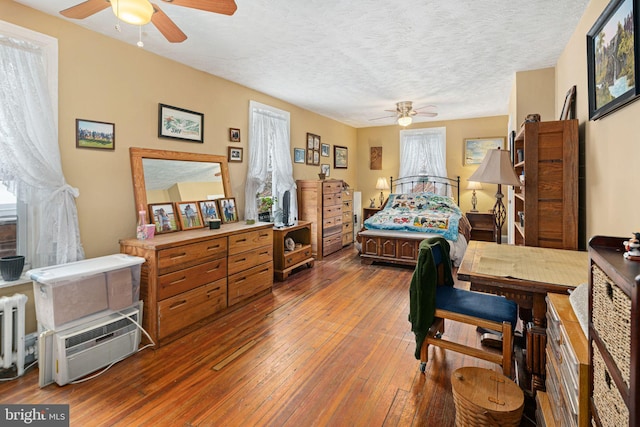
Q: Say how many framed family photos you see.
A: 4